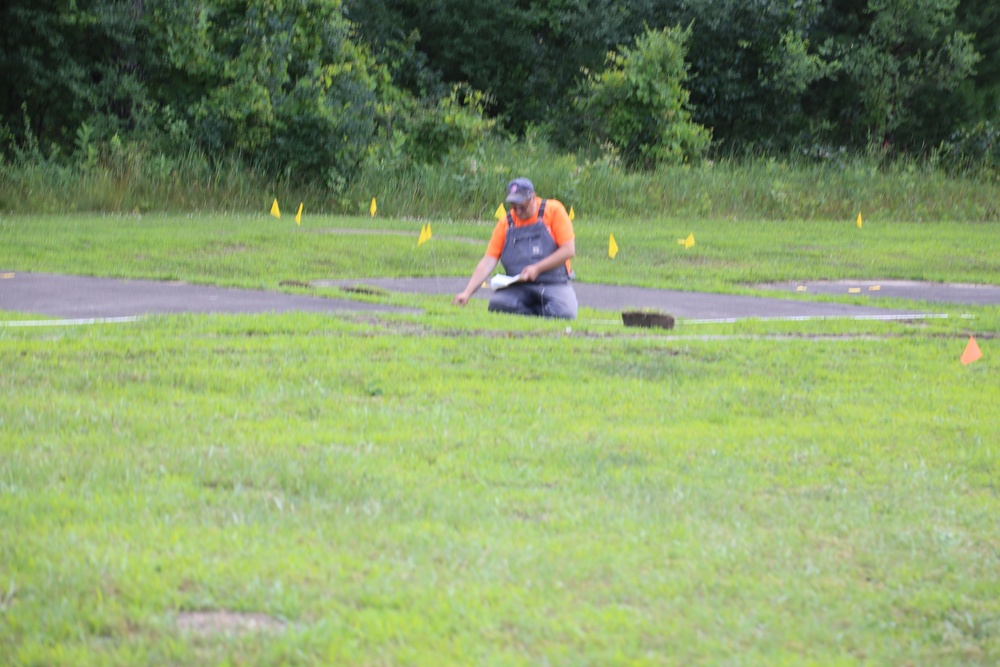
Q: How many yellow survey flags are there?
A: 10